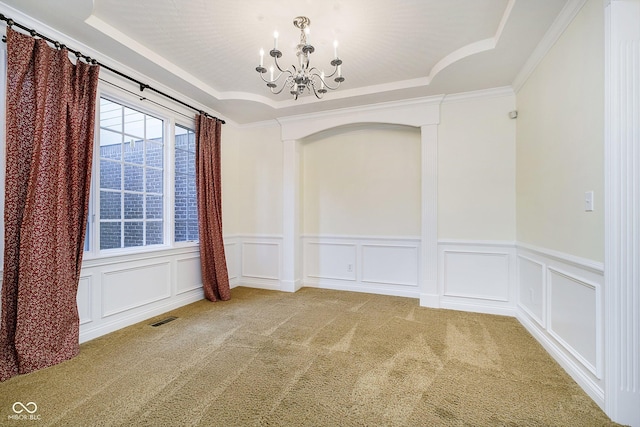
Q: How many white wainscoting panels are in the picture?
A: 10